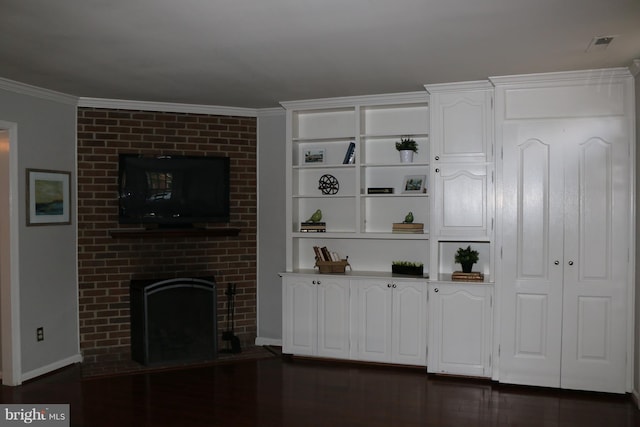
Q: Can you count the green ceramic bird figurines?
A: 2